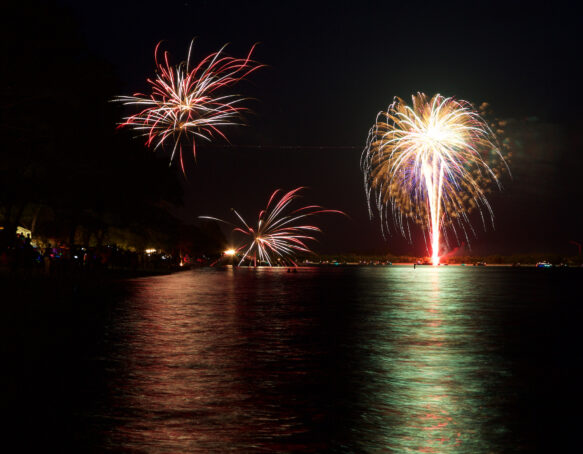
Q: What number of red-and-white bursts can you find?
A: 2